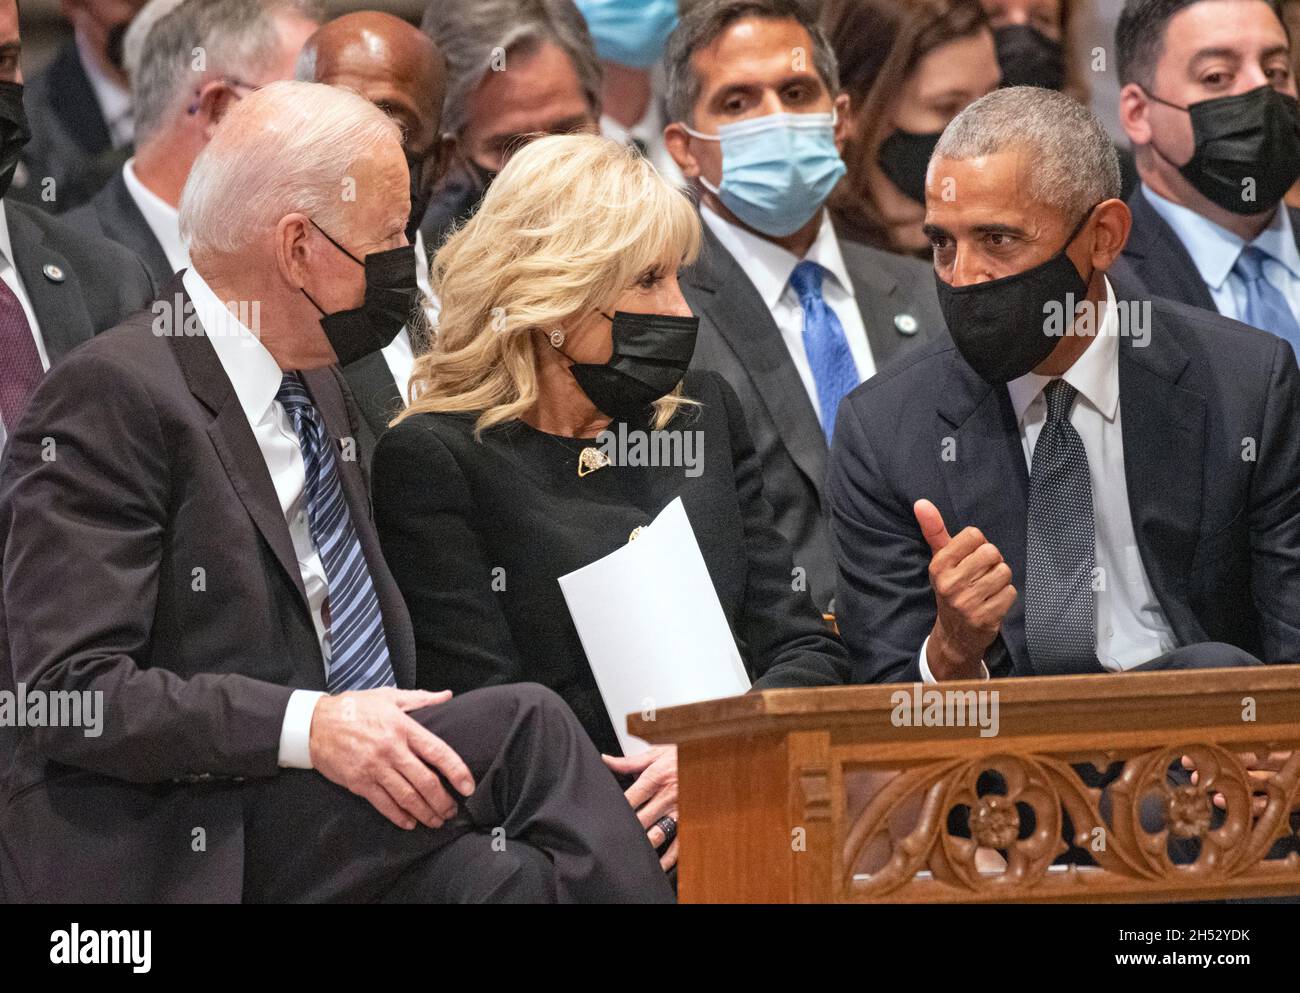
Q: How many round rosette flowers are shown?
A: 2